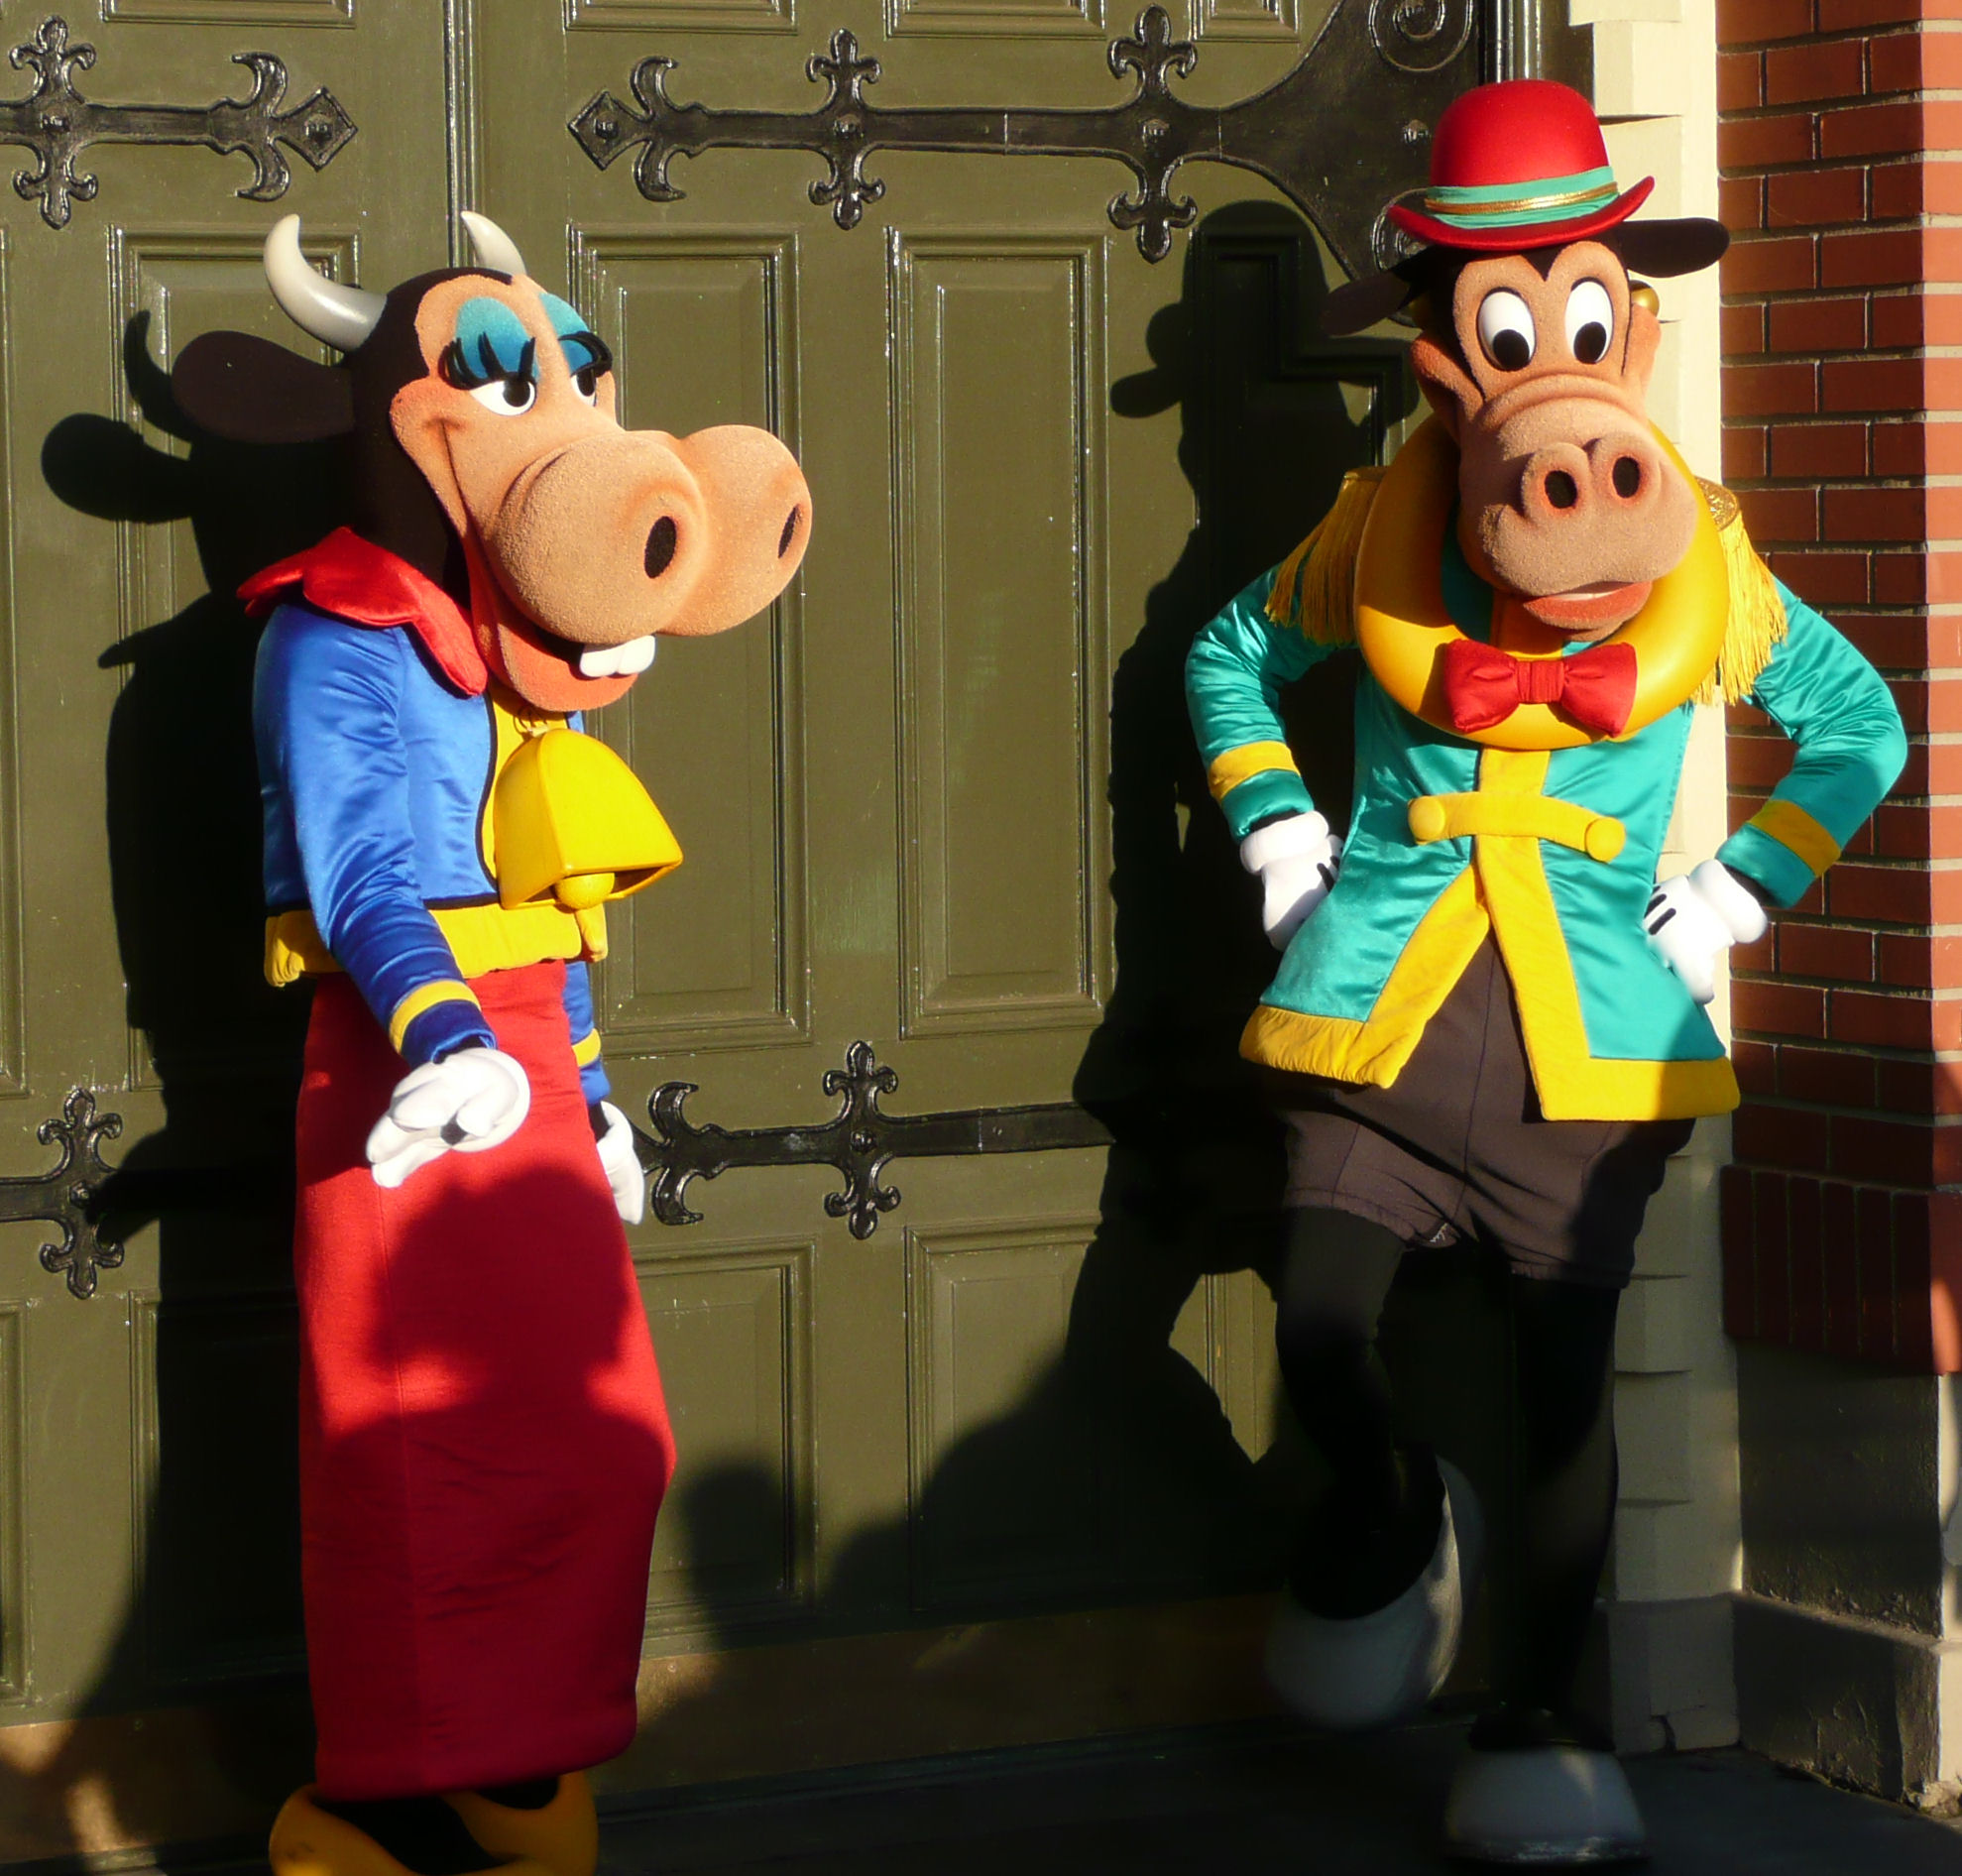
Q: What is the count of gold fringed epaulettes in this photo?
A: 2